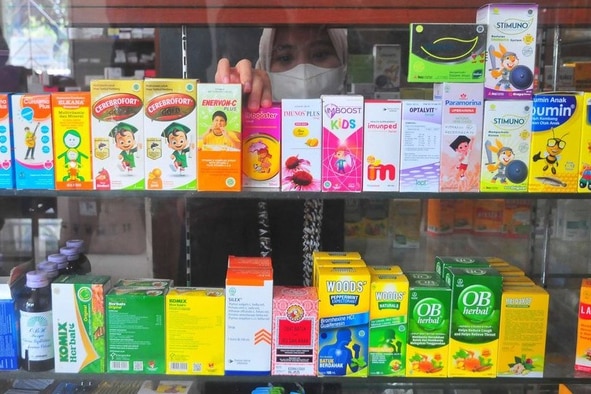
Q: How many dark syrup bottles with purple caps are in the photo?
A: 5